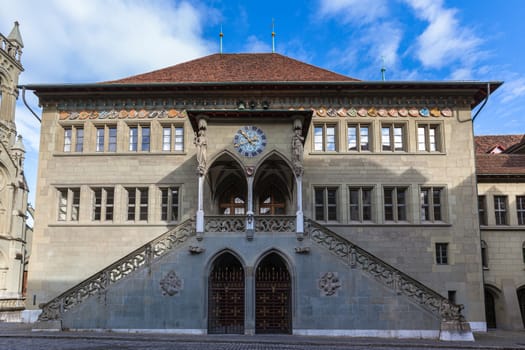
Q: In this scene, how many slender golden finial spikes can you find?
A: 3